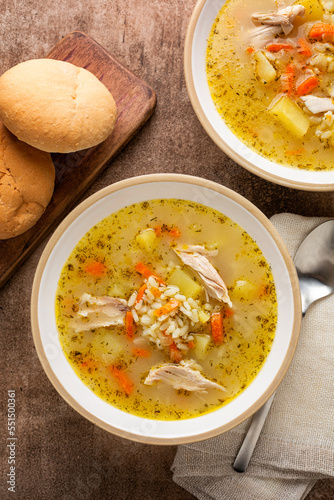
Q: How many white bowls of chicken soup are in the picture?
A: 2